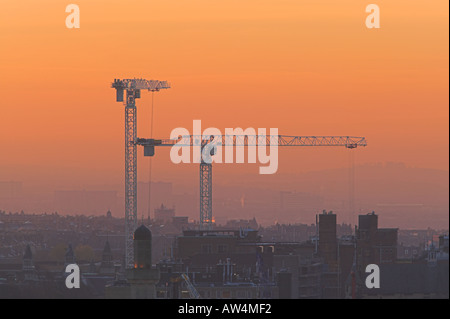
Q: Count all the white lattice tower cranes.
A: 2